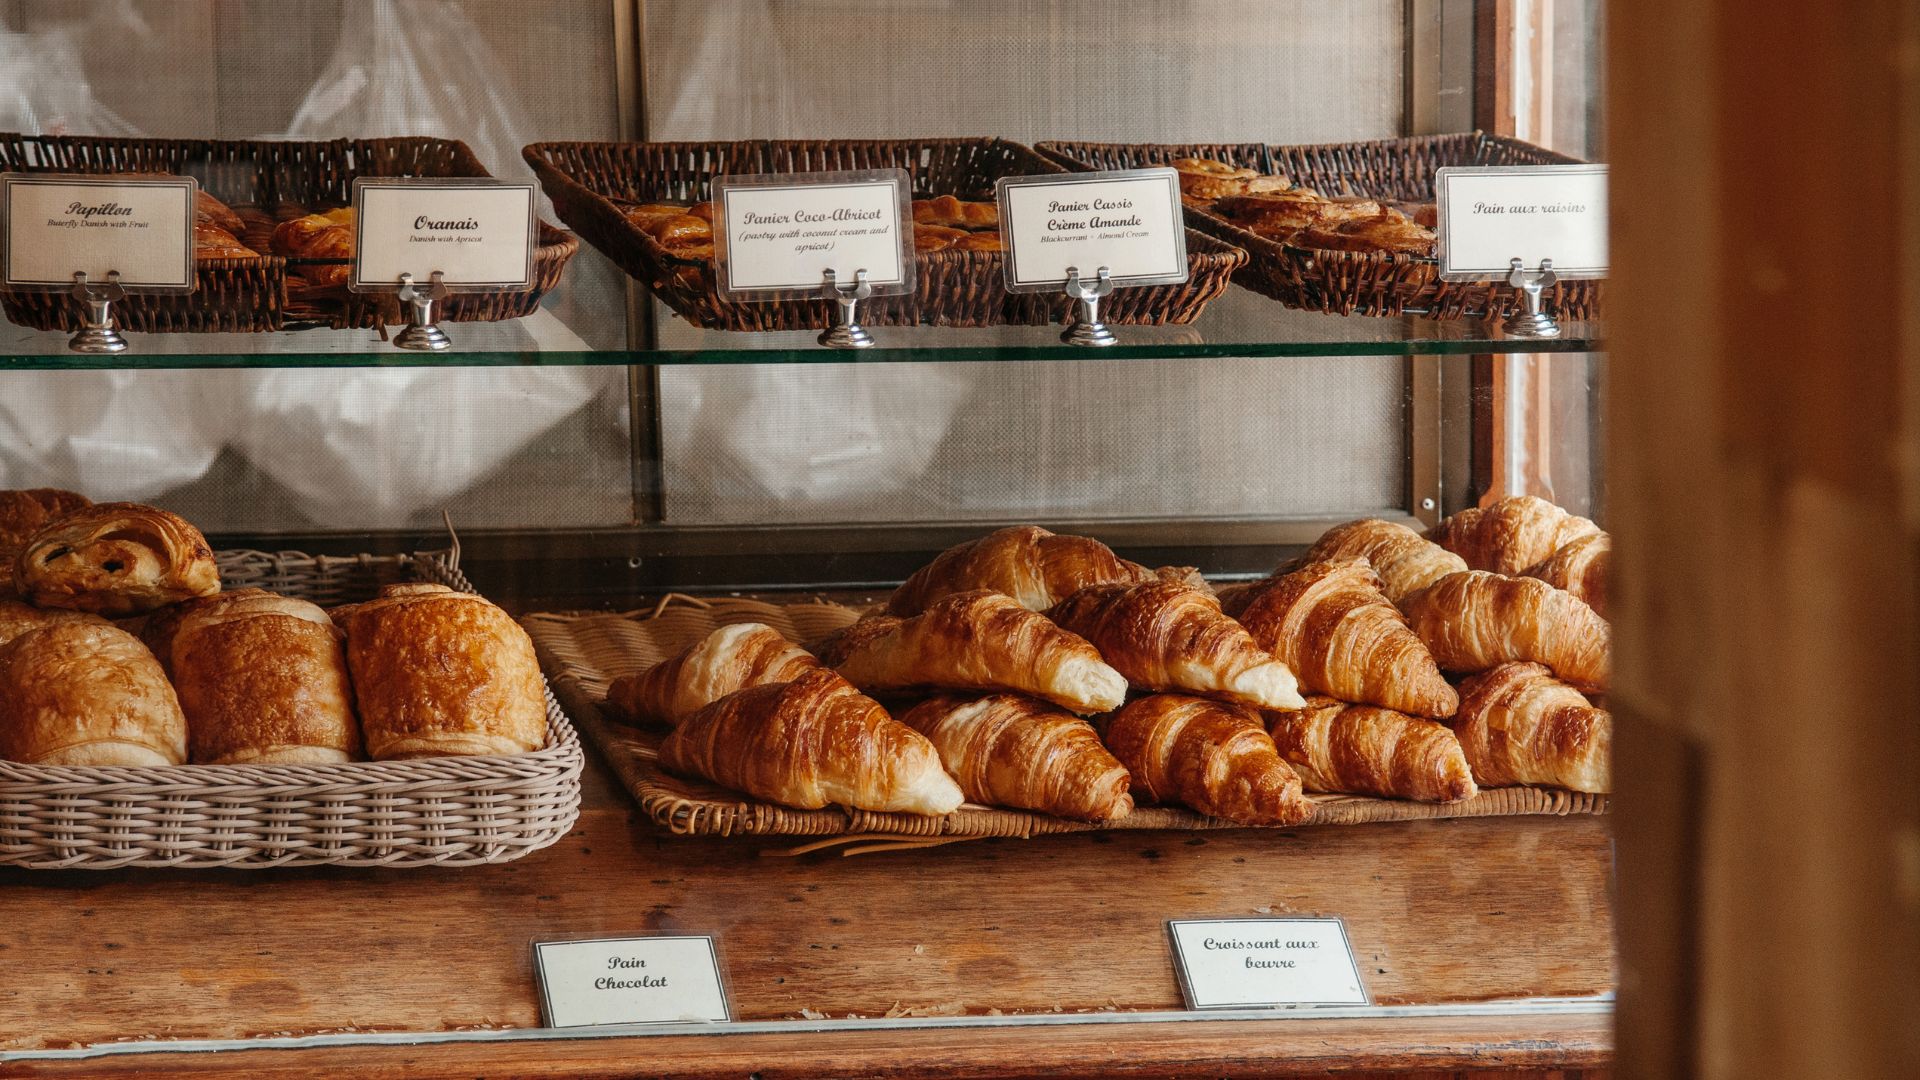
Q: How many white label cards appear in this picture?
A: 7